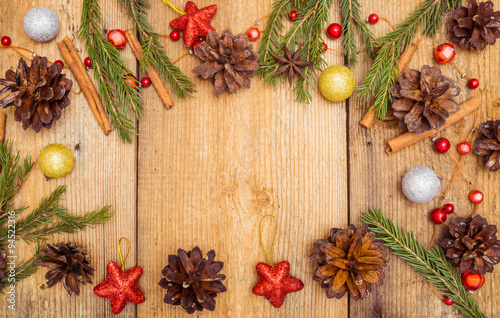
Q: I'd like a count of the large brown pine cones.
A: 9